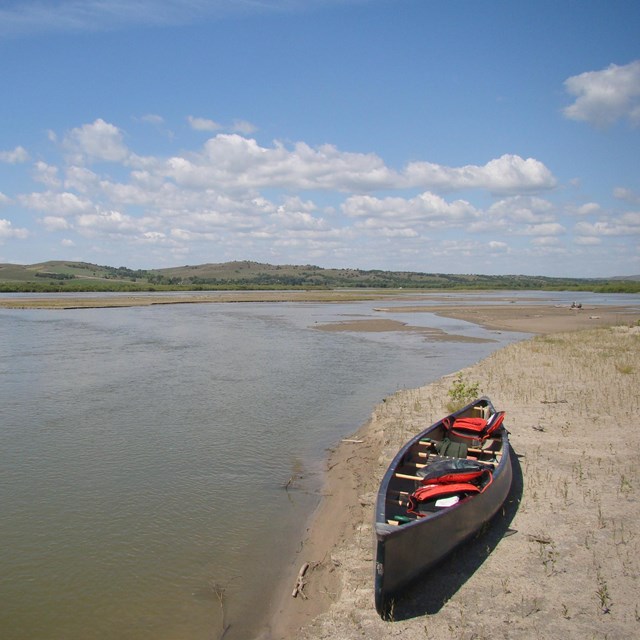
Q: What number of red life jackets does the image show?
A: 2